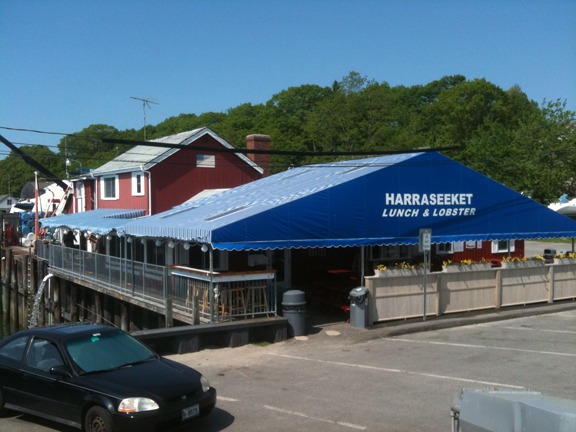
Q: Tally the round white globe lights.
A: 11